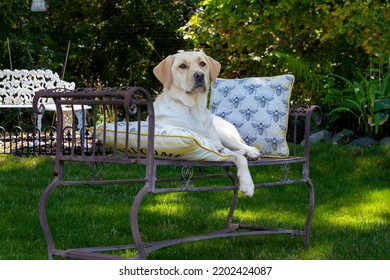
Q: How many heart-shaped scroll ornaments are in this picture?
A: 3